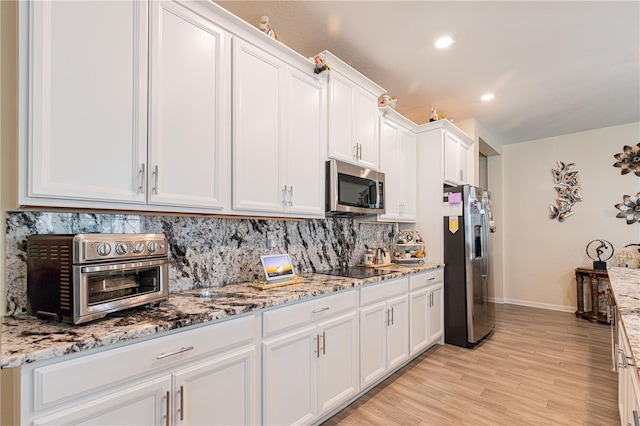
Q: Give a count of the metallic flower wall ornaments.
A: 2